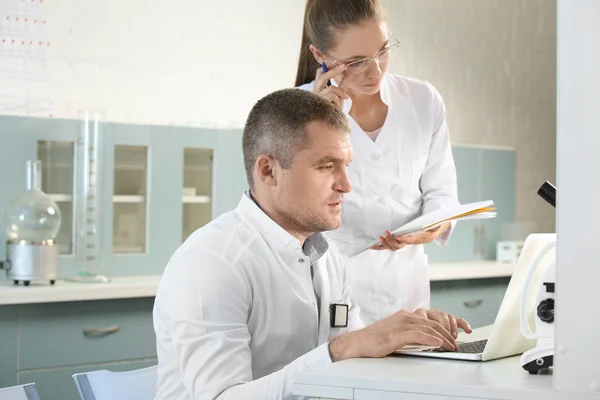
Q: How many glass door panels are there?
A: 3